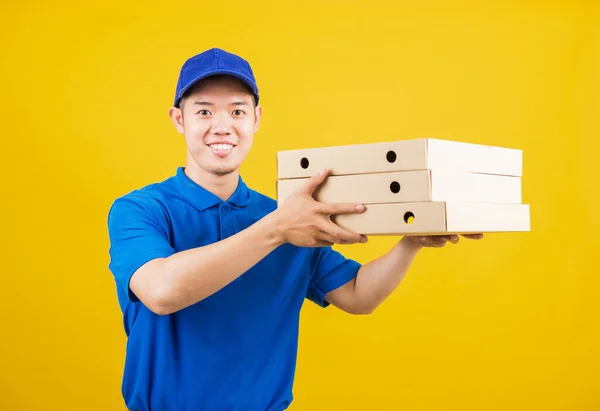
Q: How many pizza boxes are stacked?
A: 3